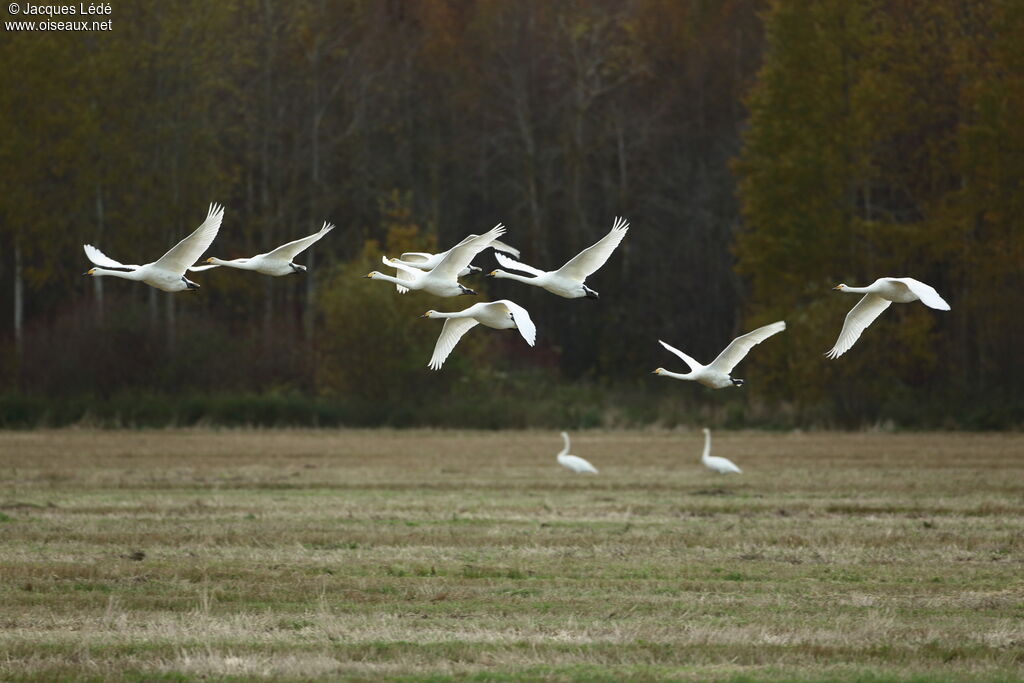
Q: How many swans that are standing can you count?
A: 2